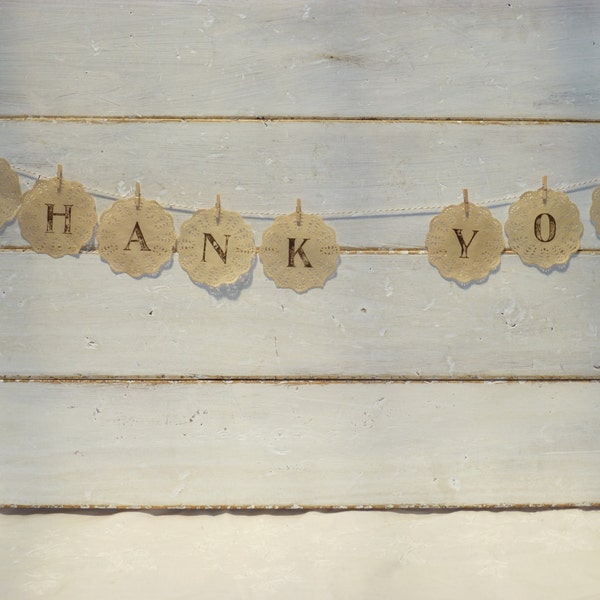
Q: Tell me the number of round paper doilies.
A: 8